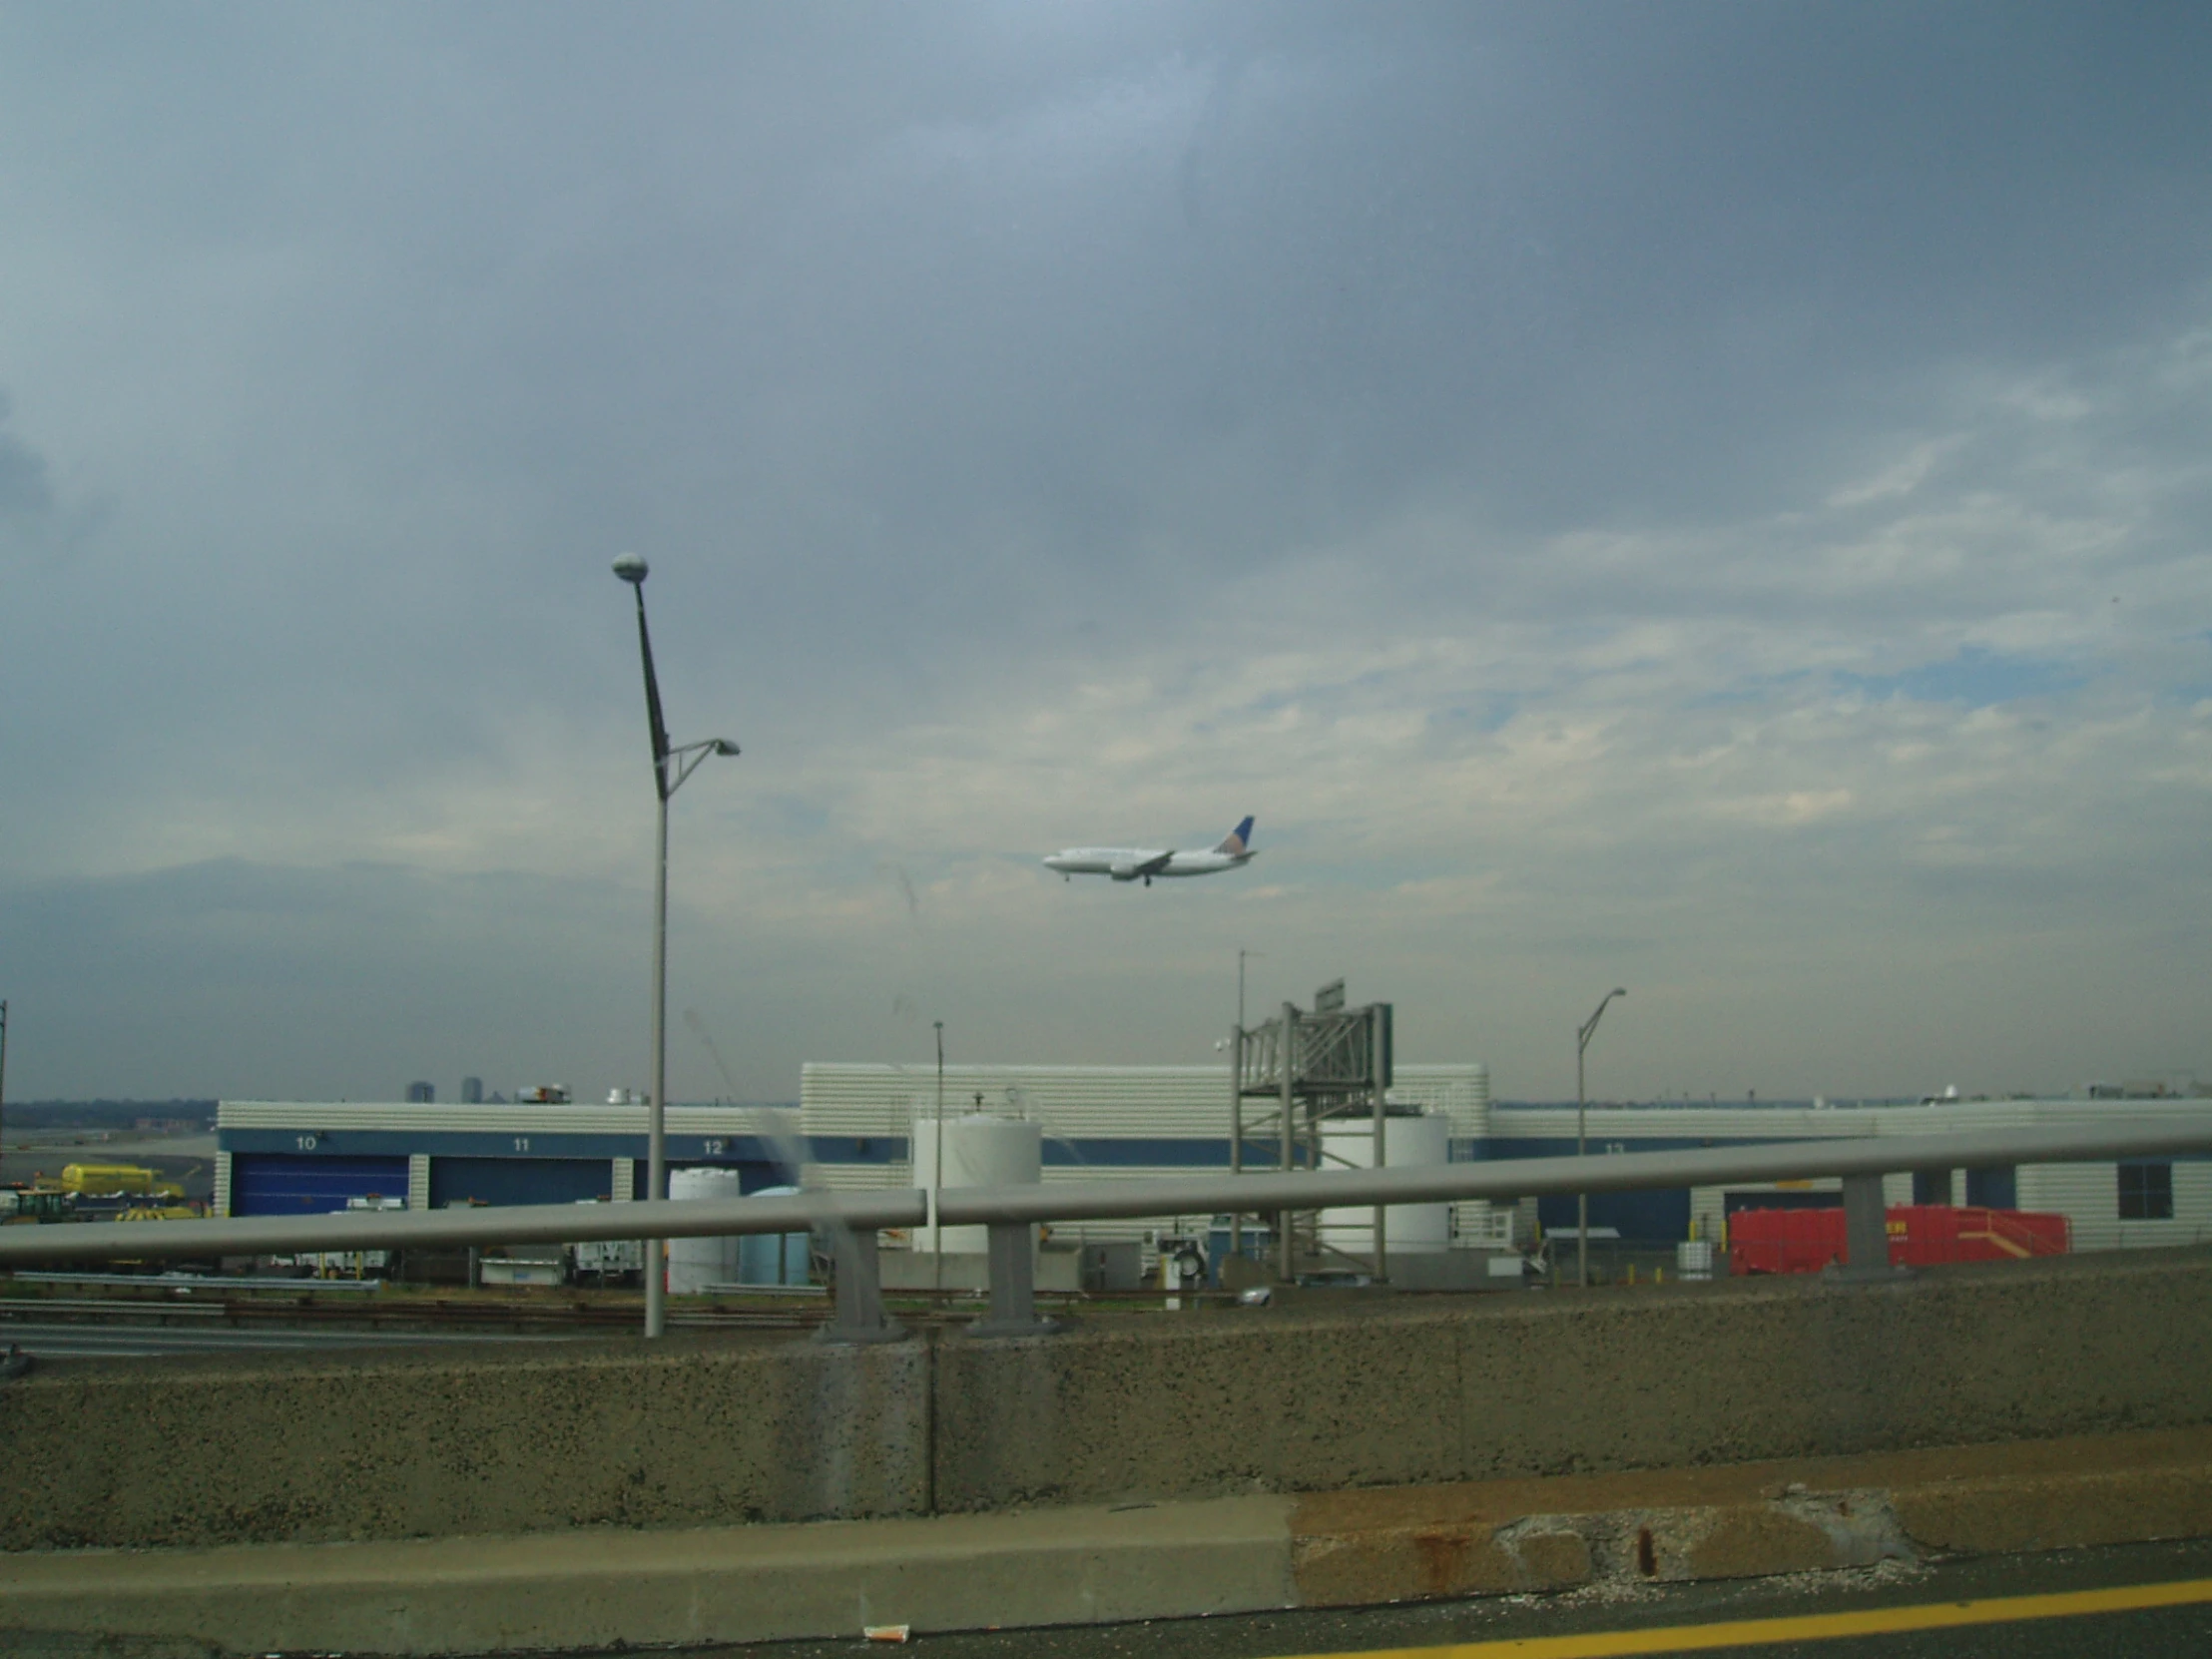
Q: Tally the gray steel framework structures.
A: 1